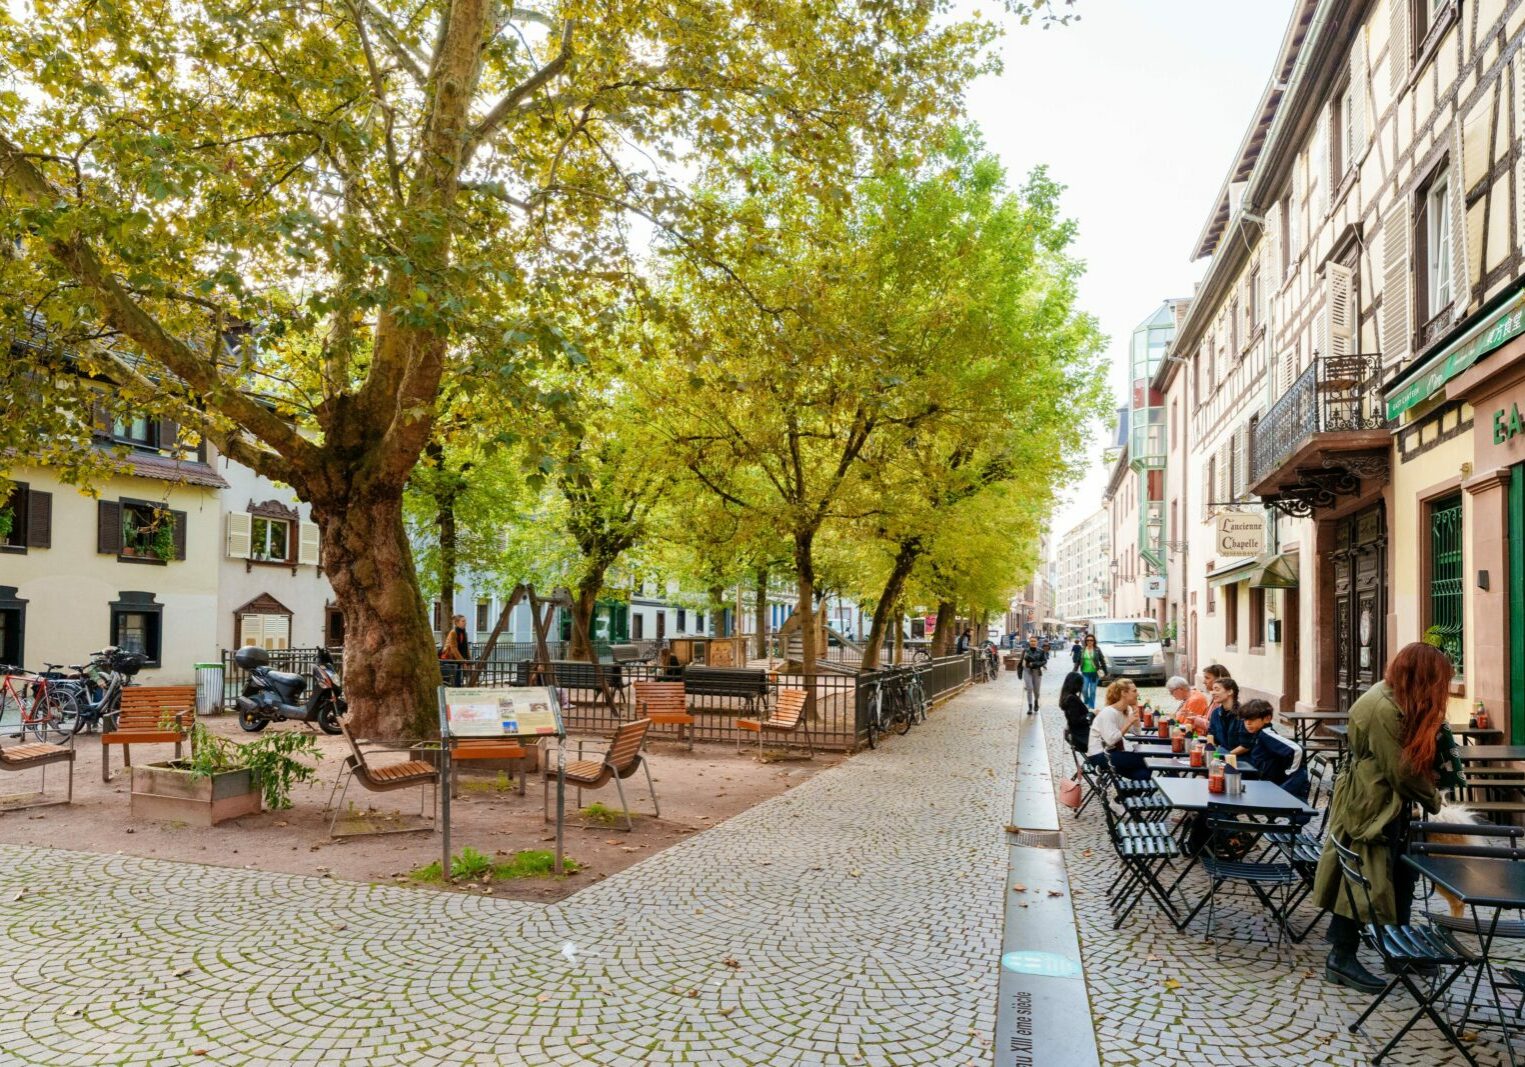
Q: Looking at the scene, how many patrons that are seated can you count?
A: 6